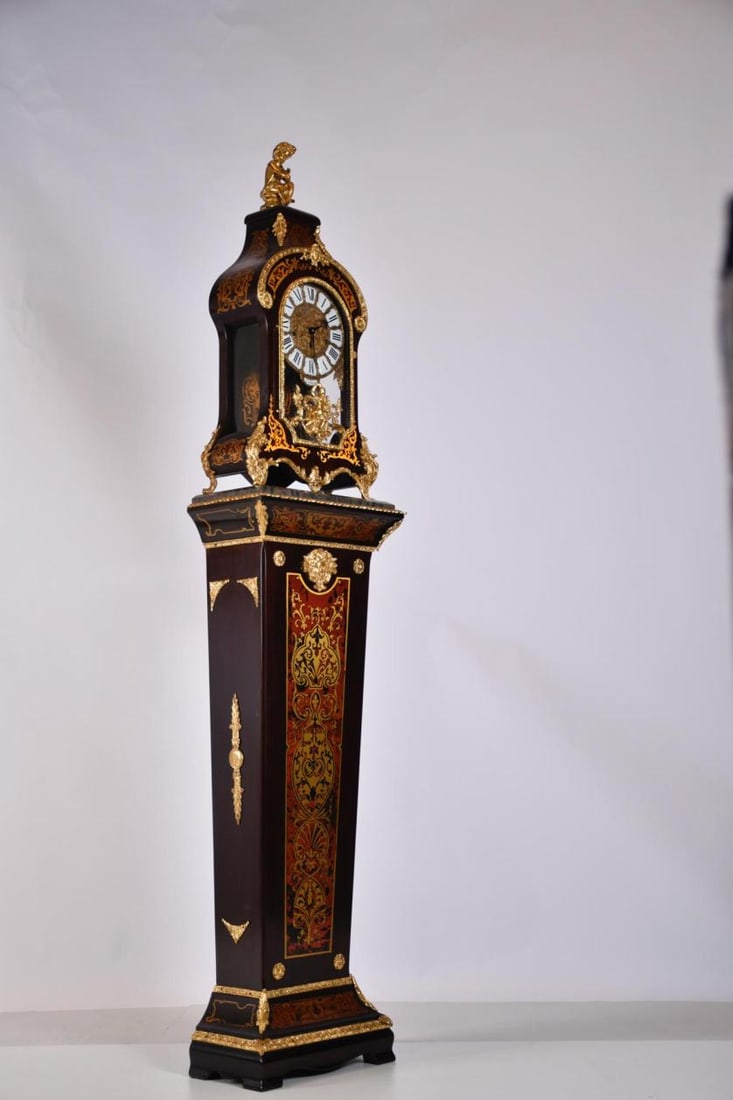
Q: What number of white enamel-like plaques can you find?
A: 12